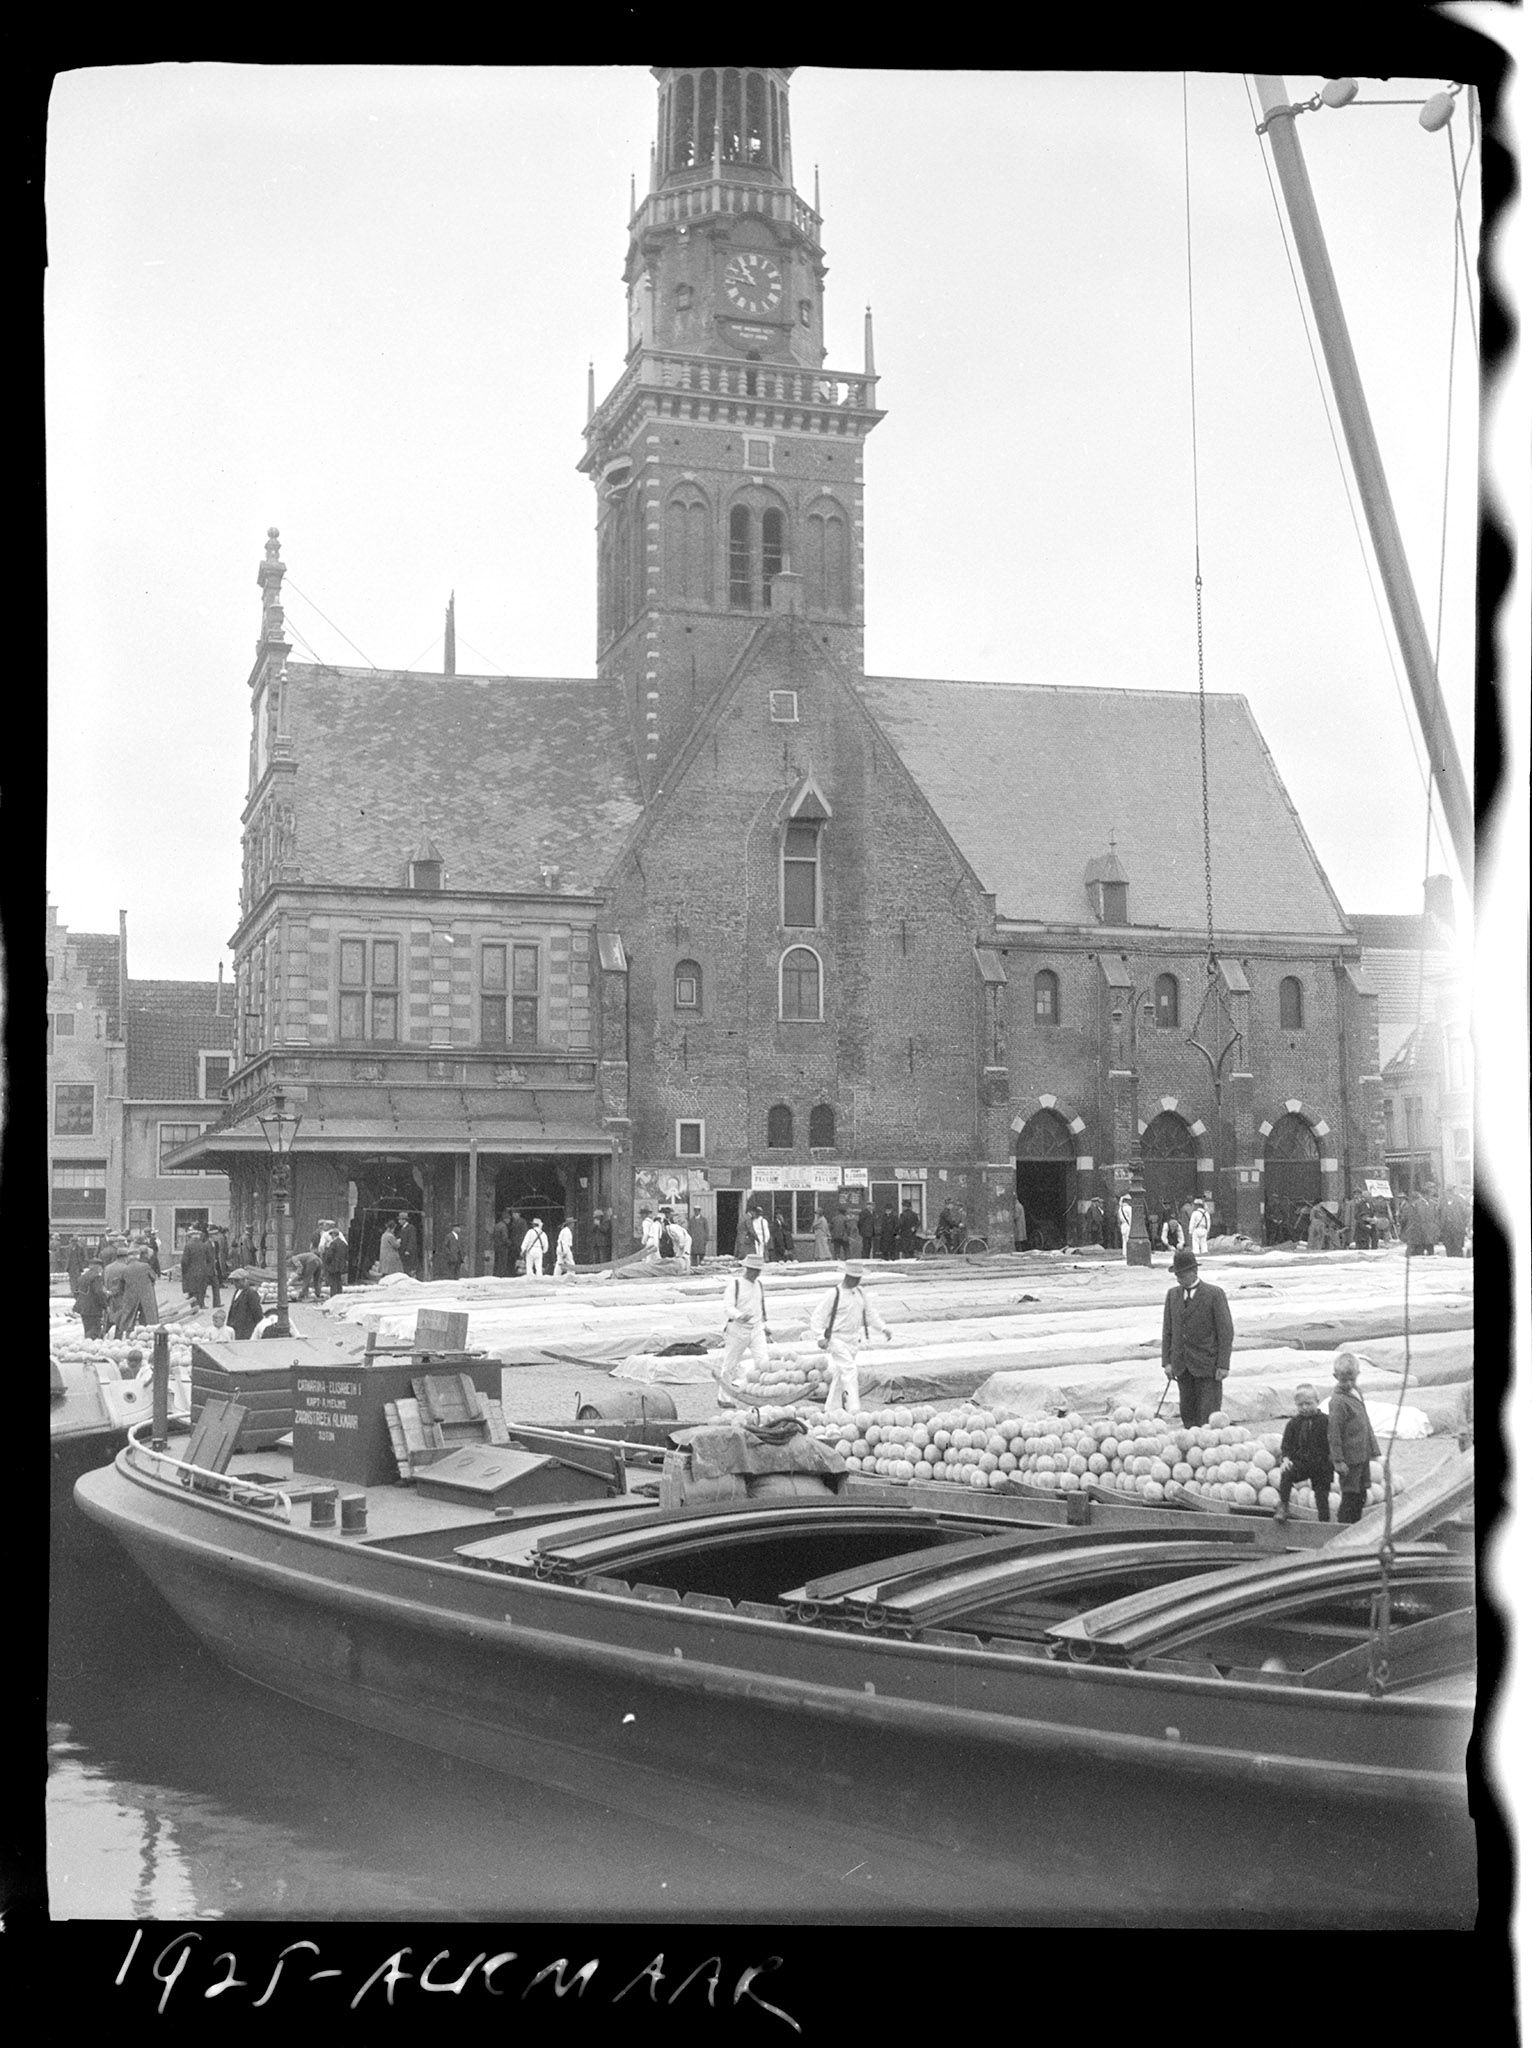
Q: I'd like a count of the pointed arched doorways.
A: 3